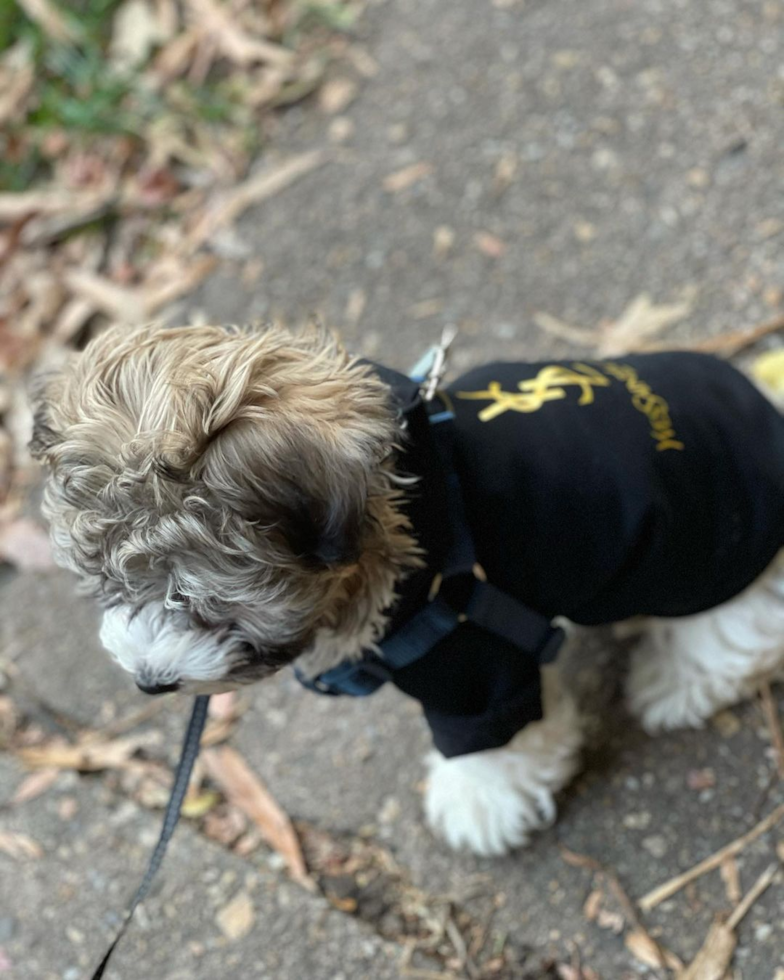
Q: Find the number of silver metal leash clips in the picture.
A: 1